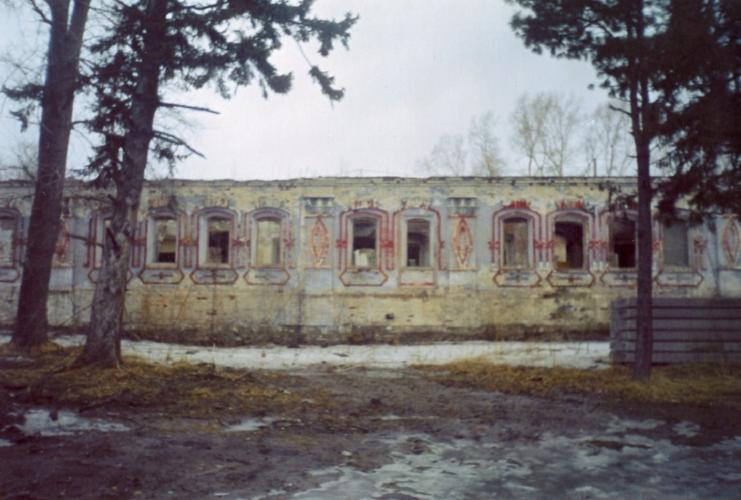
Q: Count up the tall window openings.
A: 11